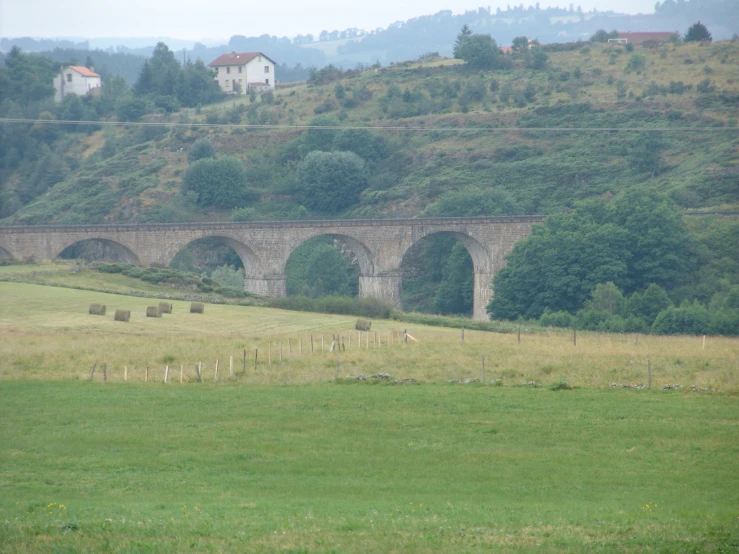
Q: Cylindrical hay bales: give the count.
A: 6